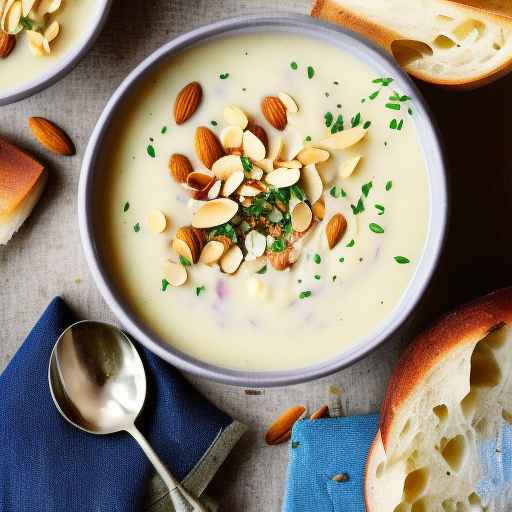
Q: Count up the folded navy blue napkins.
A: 1